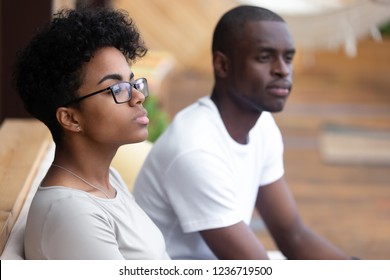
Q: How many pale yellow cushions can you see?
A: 1